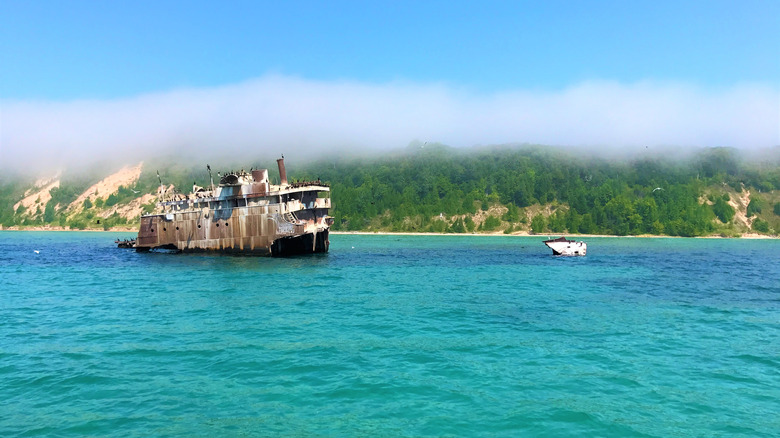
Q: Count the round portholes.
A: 6